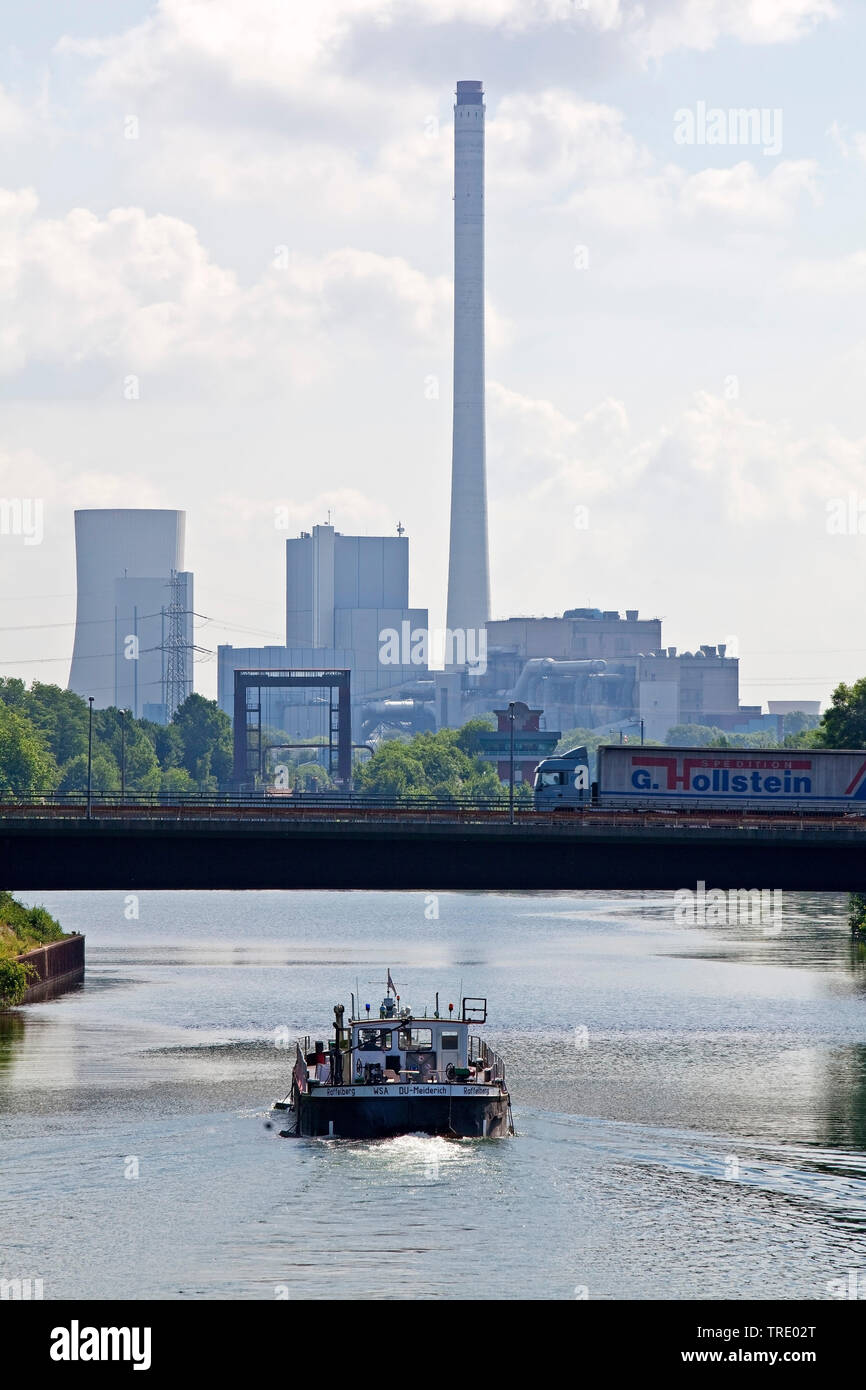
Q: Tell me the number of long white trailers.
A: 1